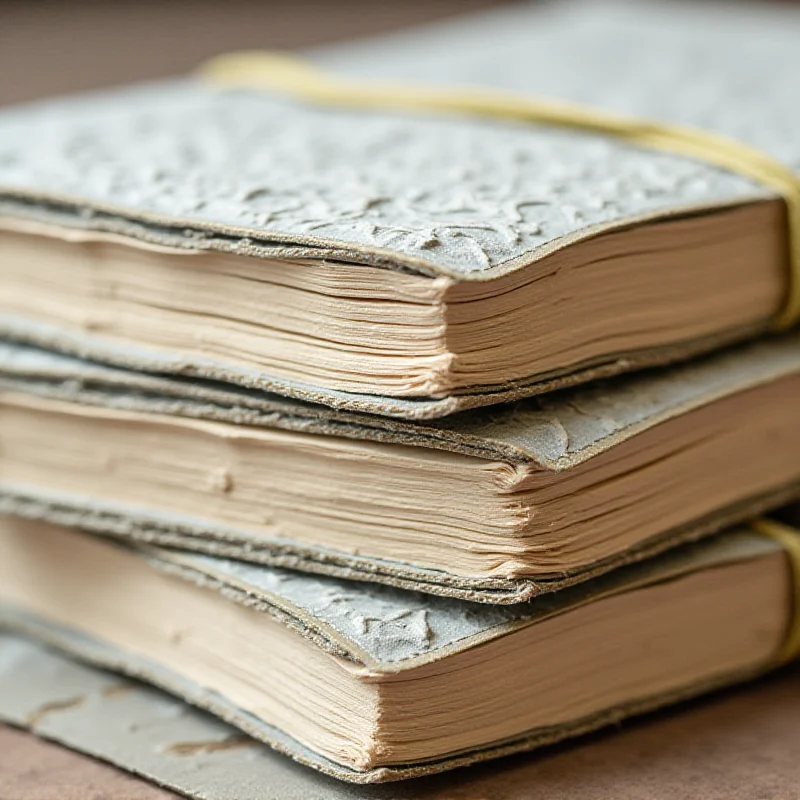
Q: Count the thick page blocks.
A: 3